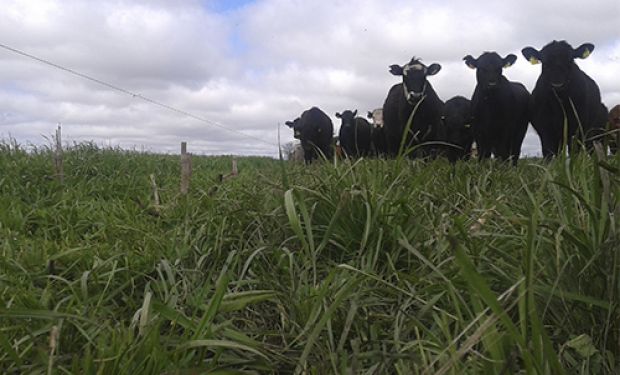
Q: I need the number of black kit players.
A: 0